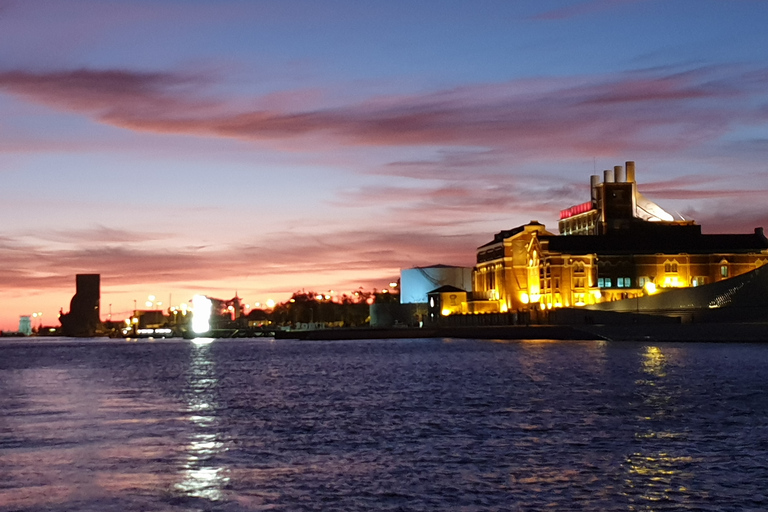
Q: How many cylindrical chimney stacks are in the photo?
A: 4